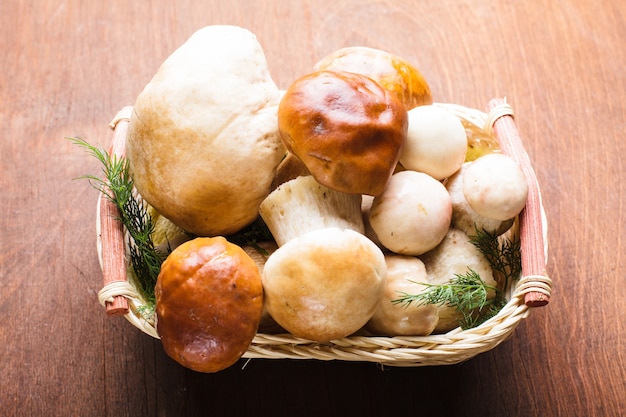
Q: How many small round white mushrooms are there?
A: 3